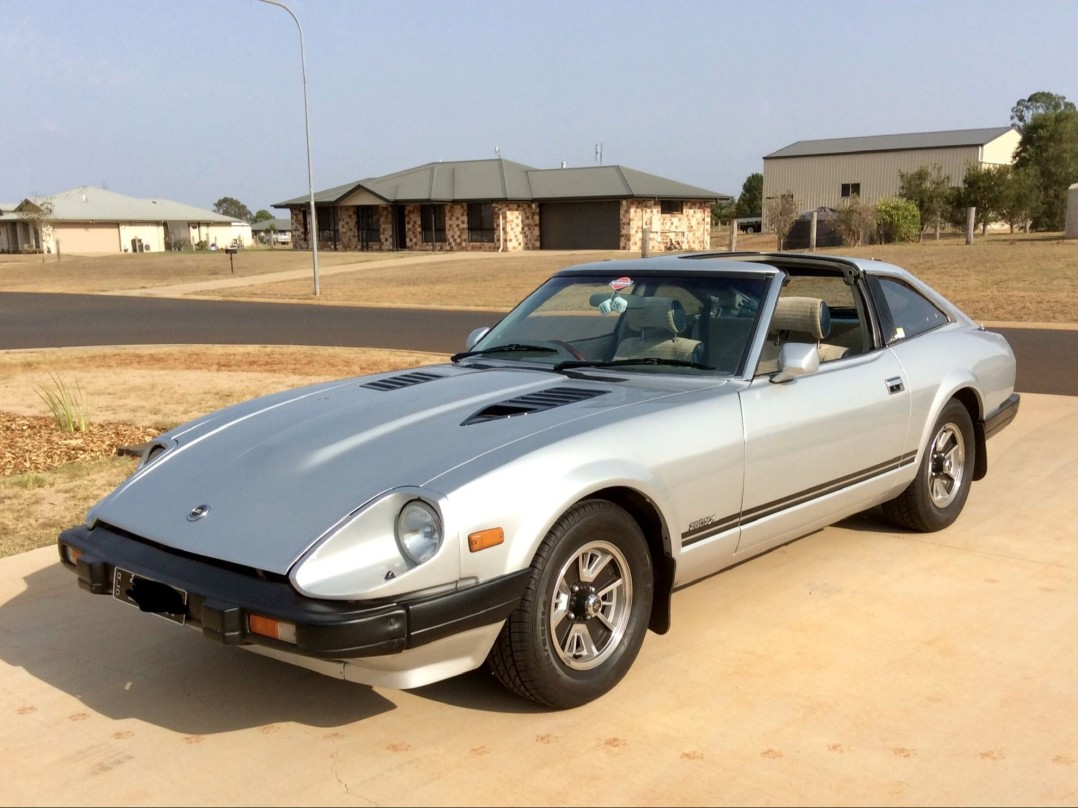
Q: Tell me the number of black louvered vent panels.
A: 2